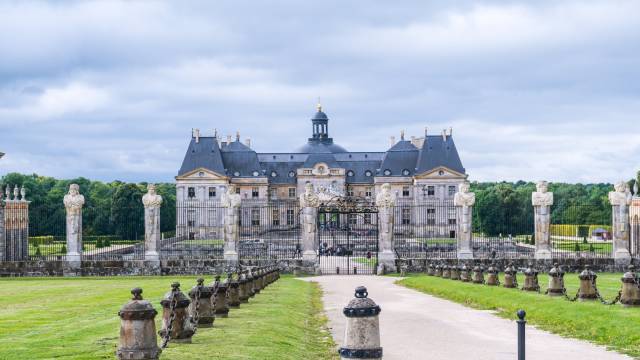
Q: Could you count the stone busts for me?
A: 8